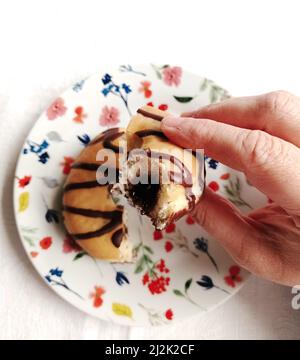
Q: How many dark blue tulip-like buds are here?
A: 4